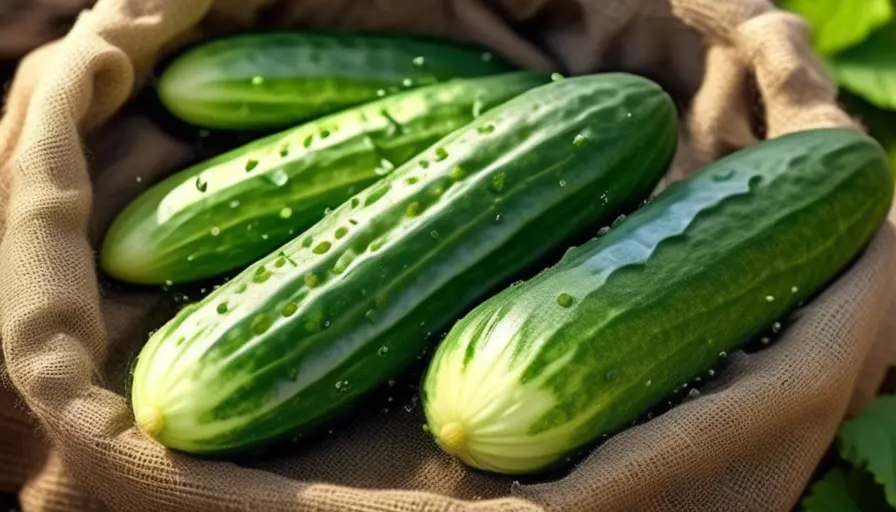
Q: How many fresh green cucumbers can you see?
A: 4